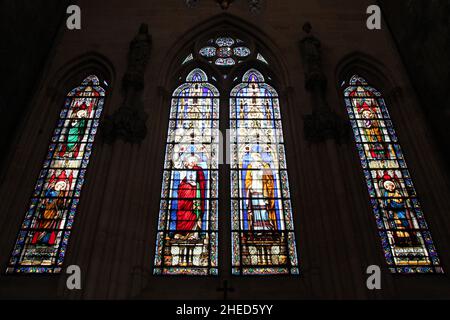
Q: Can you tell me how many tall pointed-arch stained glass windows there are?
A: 4